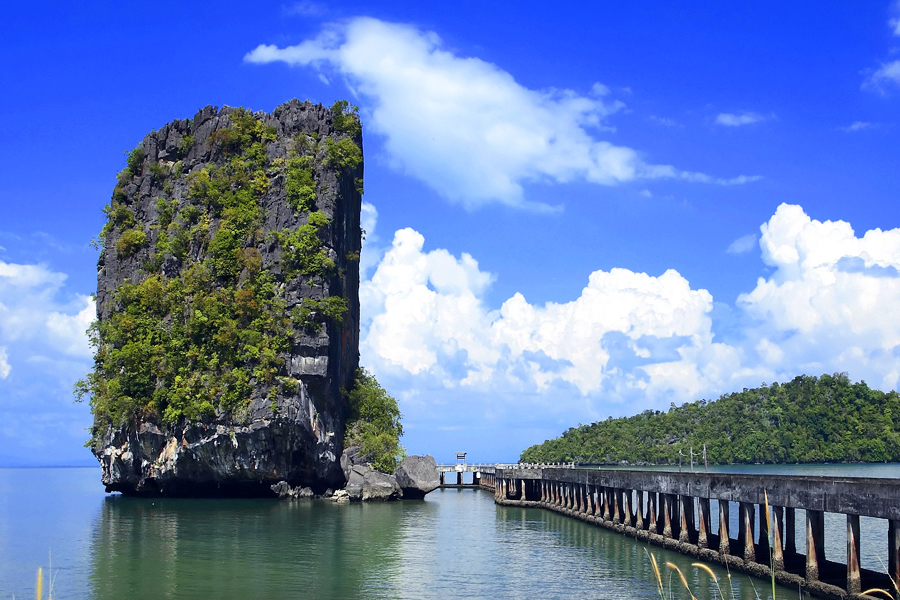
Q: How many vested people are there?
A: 0